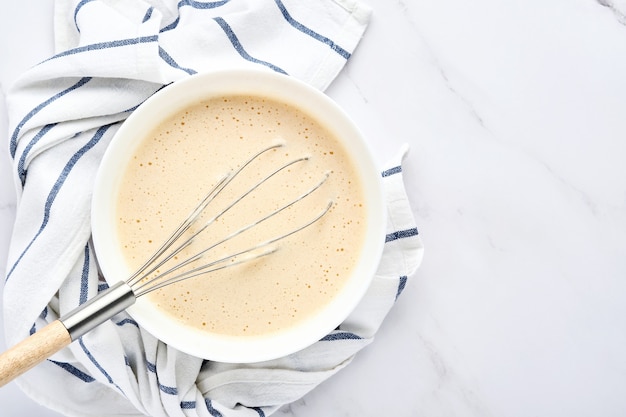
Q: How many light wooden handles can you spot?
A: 1